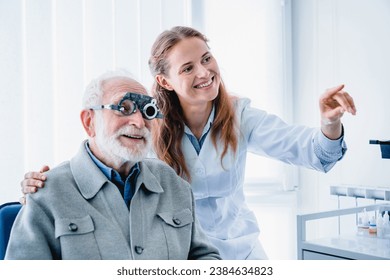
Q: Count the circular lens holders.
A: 2